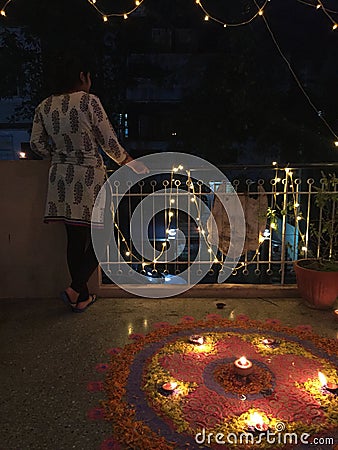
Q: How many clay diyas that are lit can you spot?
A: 6